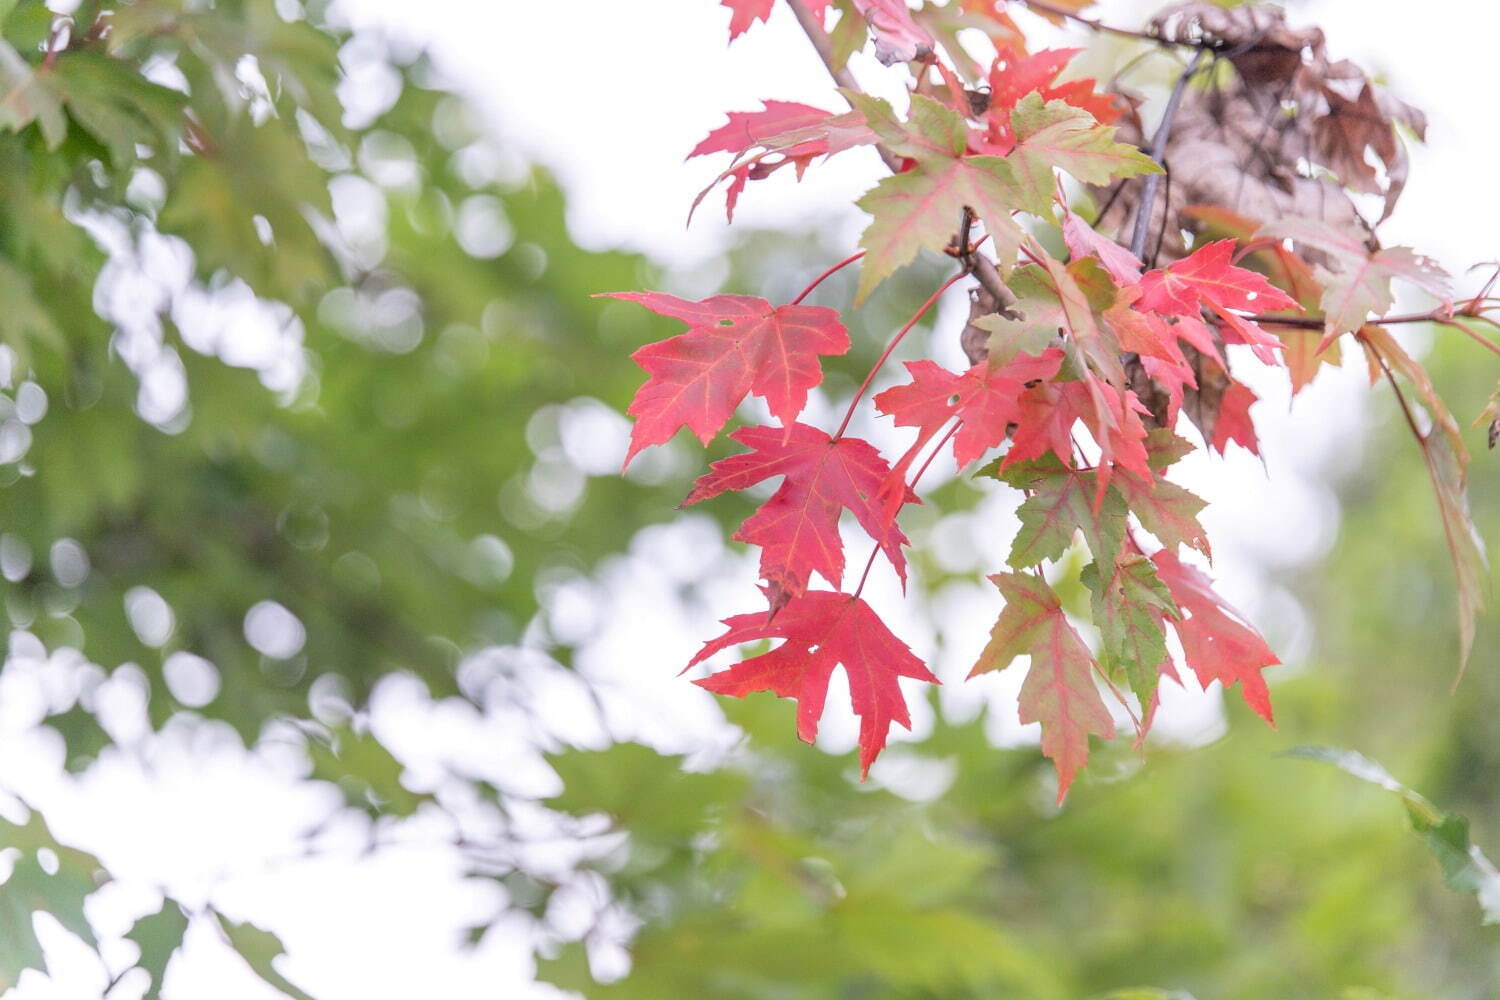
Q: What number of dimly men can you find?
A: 0